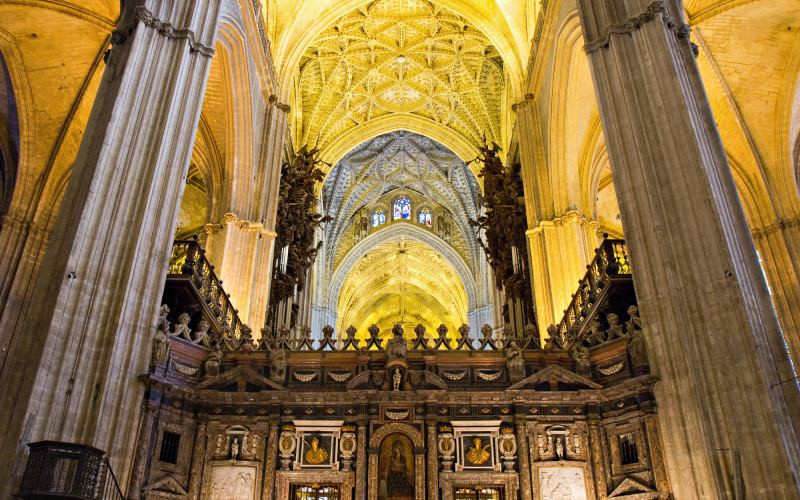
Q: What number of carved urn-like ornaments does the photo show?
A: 4